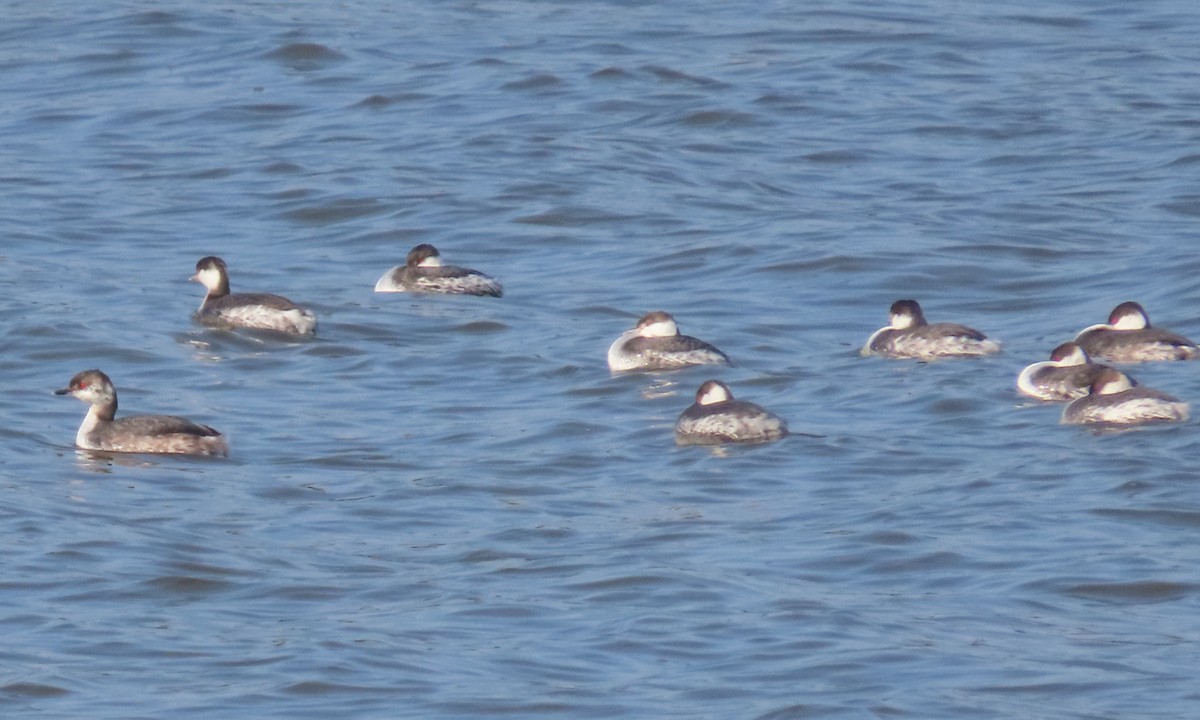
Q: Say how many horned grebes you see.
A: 9